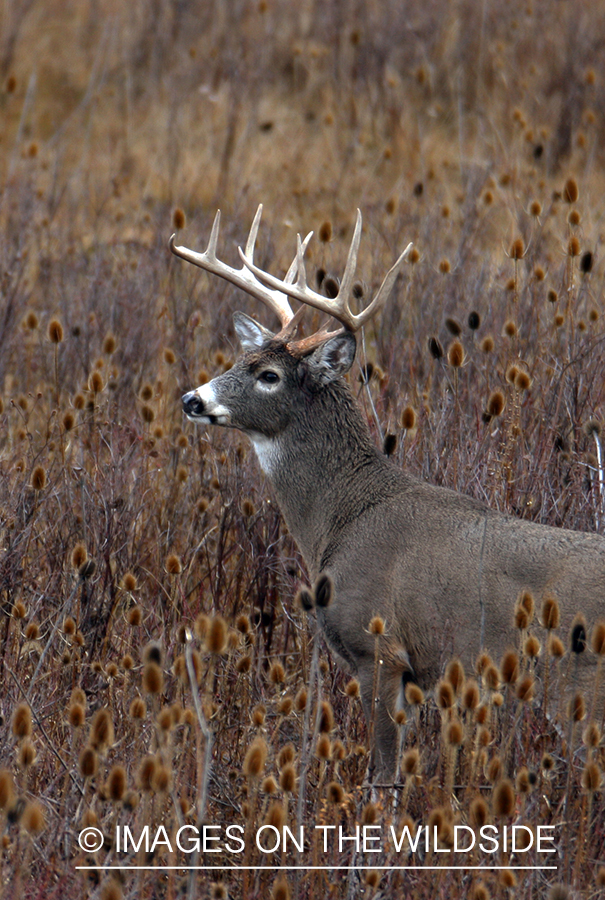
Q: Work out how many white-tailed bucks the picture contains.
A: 1